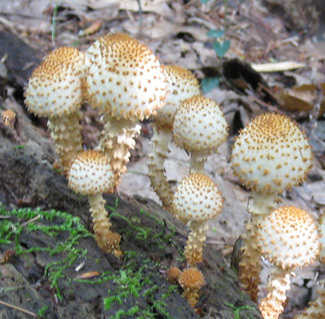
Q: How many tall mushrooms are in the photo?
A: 8